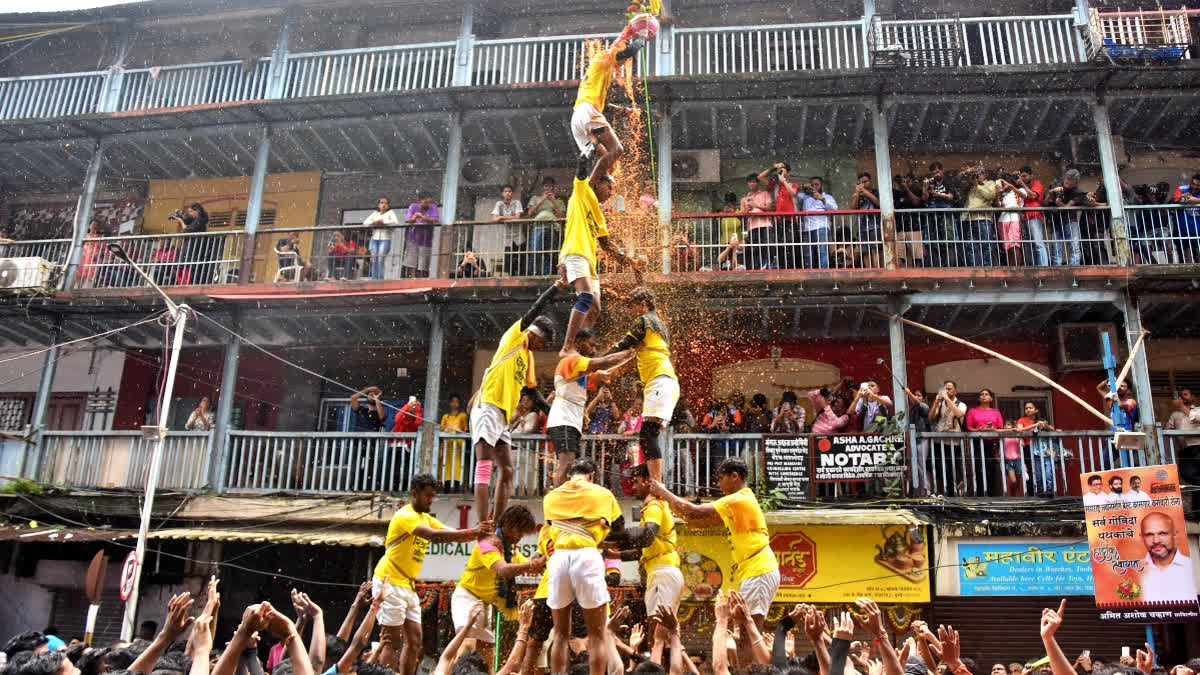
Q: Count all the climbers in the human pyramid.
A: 11